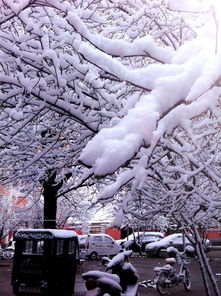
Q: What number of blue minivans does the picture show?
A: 0